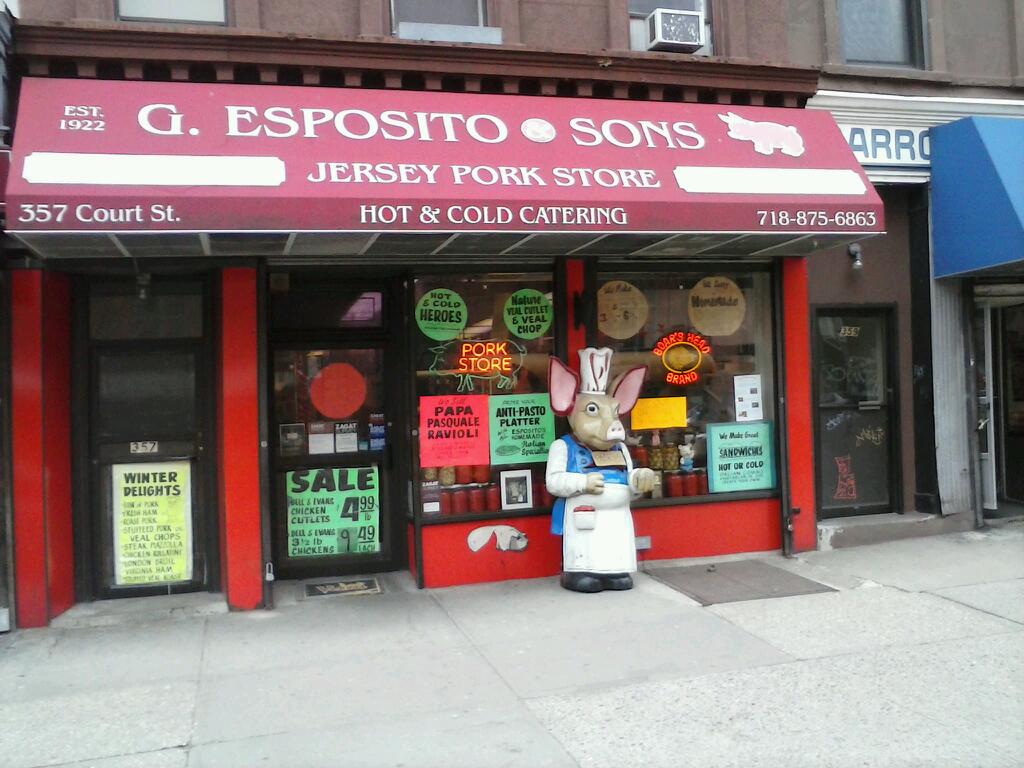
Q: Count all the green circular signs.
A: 2